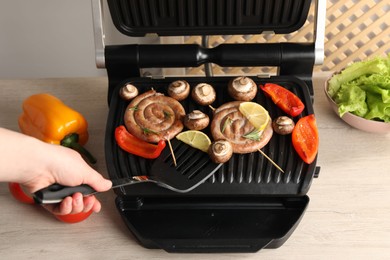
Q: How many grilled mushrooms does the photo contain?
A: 7